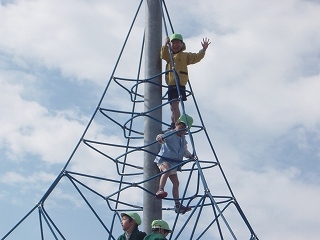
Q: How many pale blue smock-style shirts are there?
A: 1